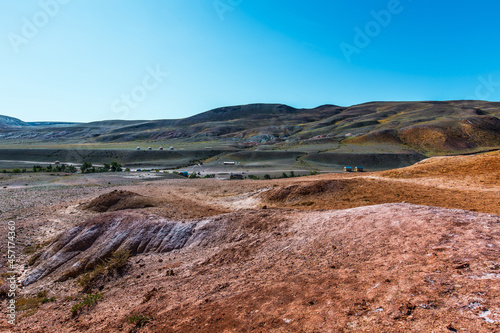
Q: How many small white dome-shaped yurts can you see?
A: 4